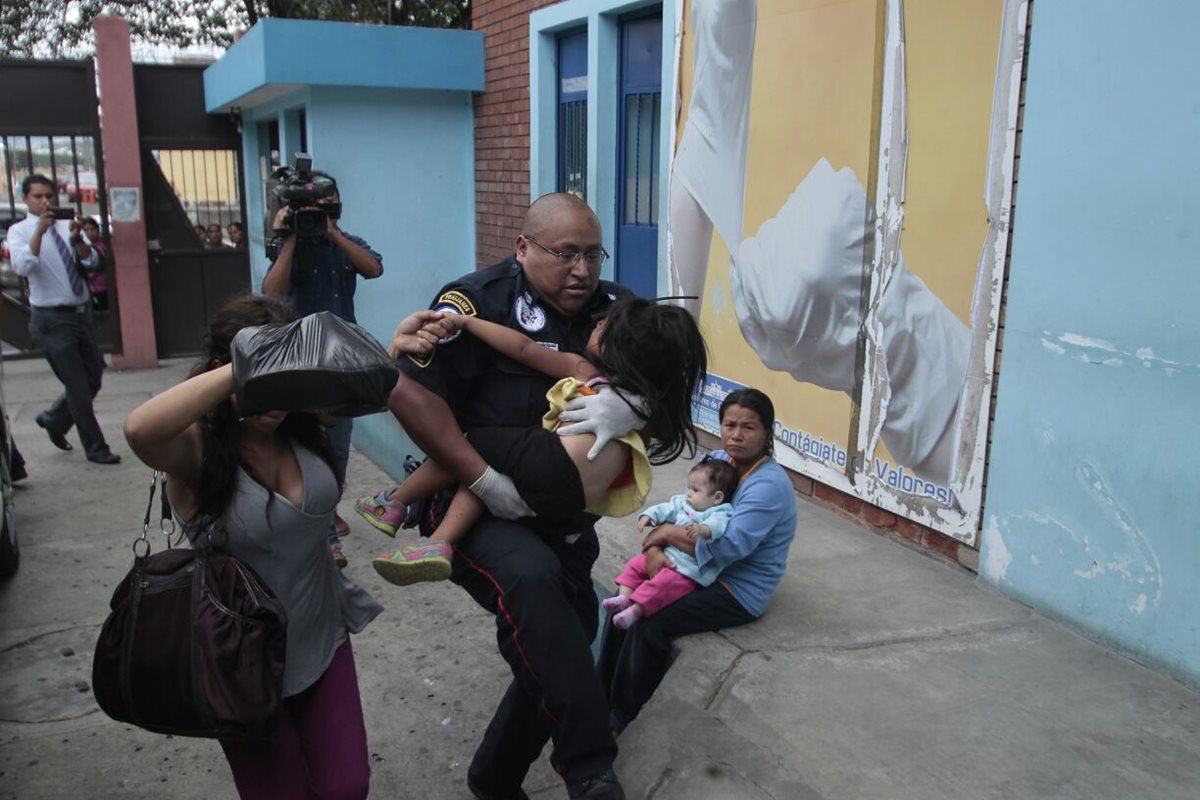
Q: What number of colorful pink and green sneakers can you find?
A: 2